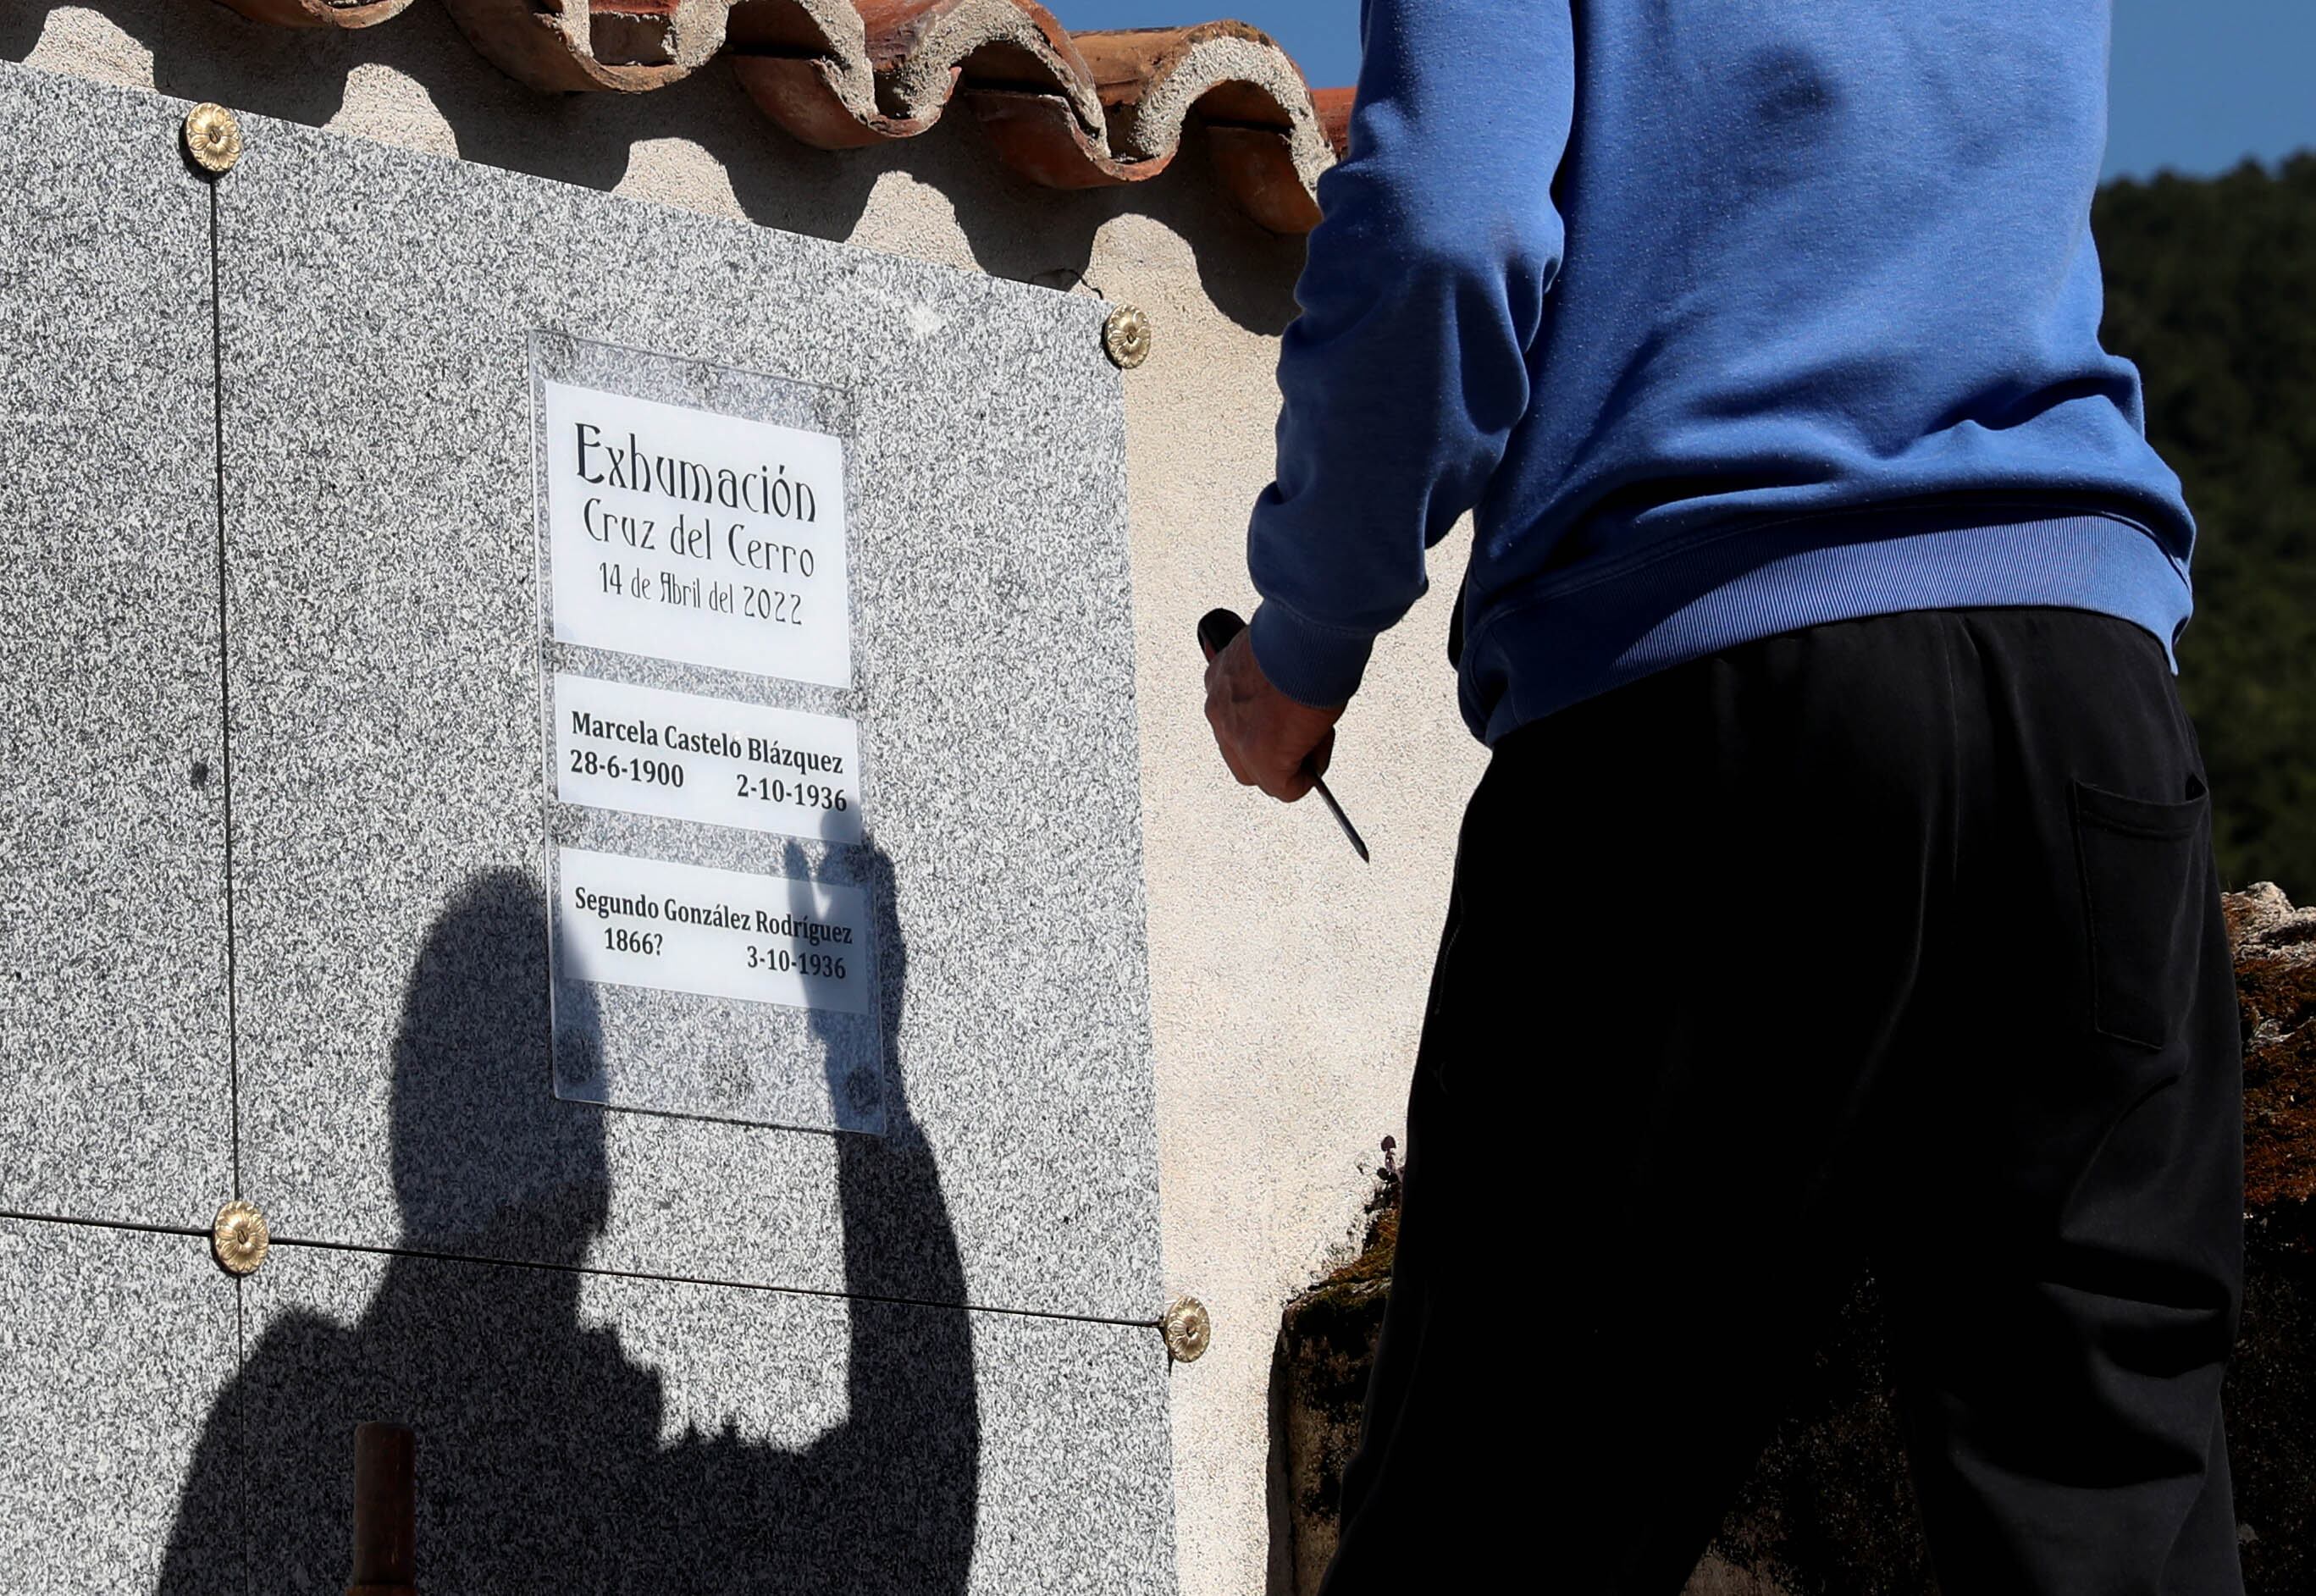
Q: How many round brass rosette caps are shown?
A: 4